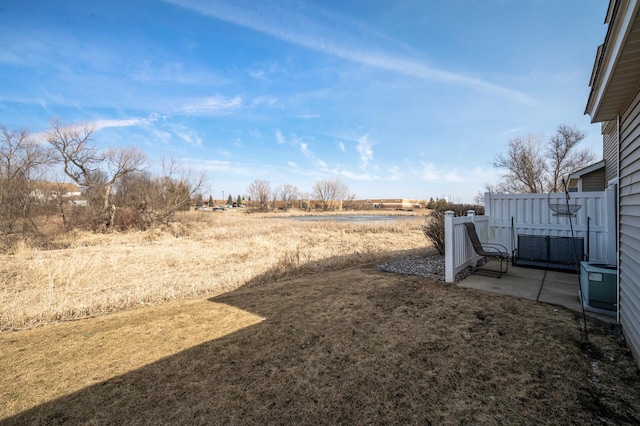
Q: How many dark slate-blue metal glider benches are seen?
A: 1